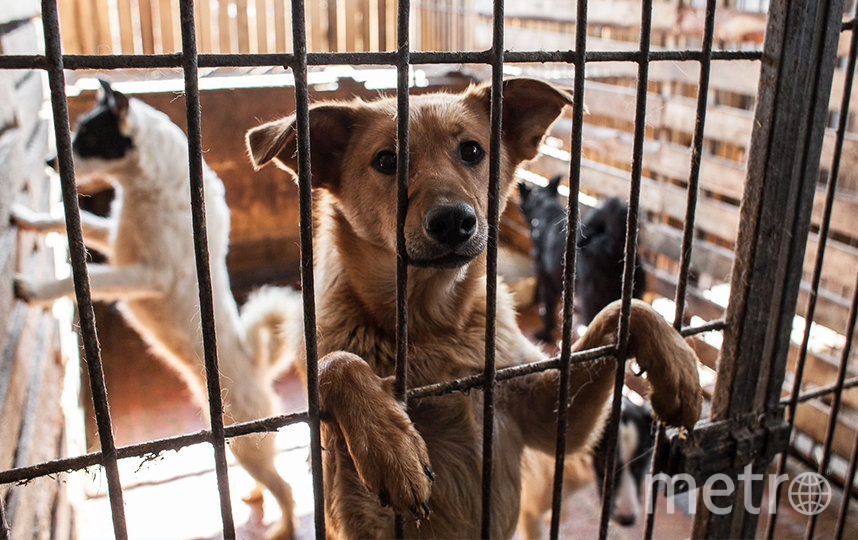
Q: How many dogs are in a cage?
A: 5